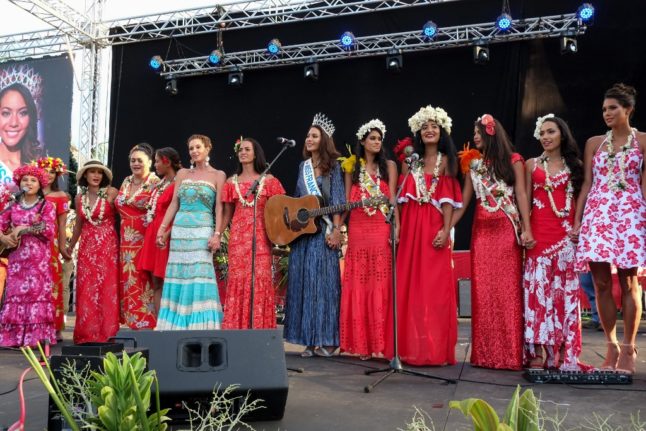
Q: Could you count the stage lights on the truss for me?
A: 13